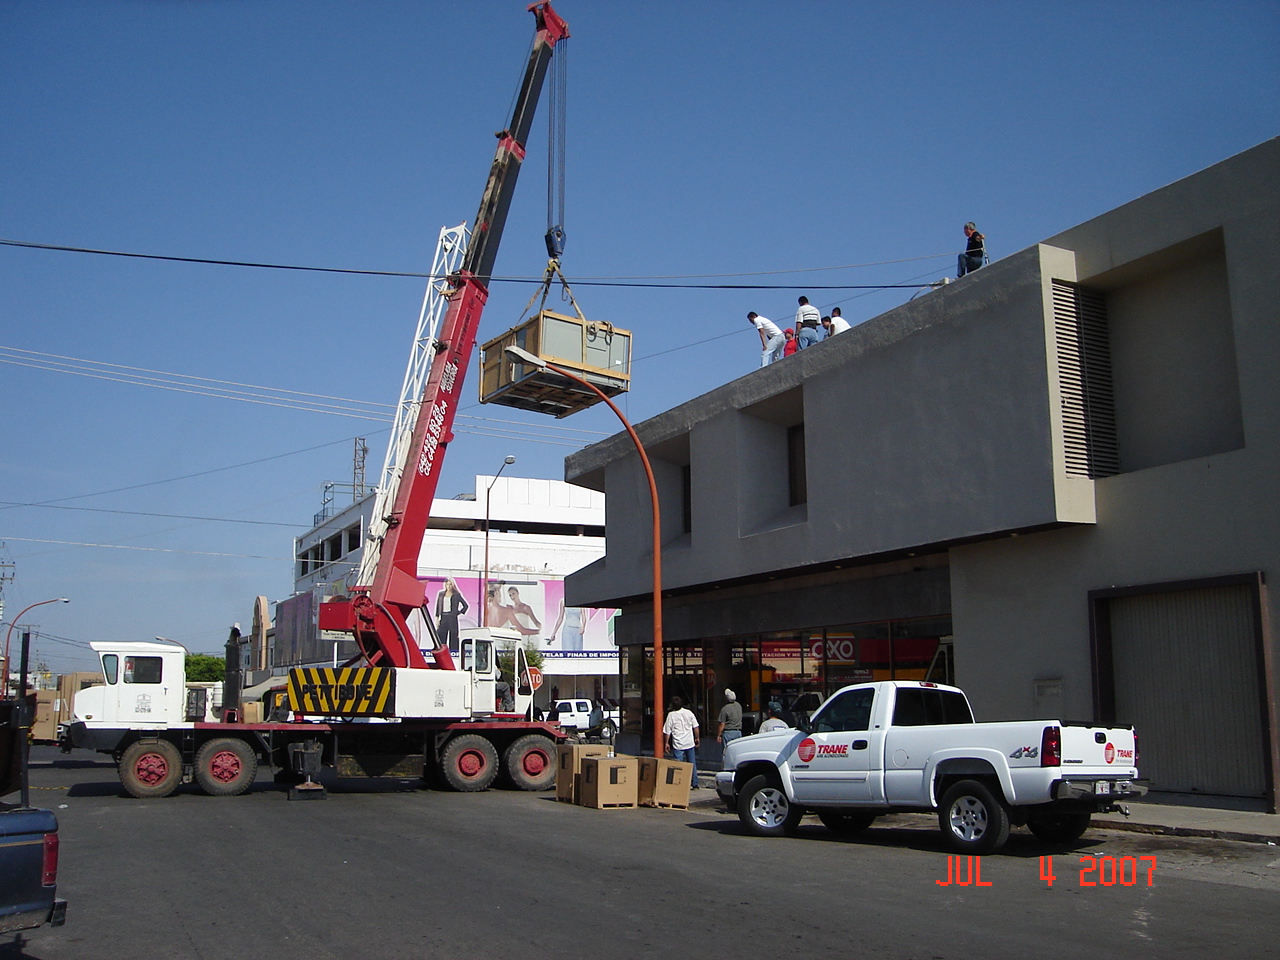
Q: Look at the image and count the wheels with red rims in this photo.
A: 4